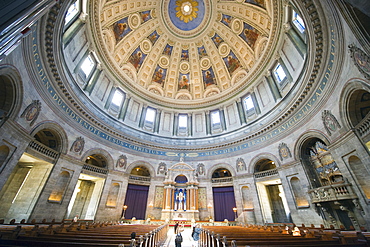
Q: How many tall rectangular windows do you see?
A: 9